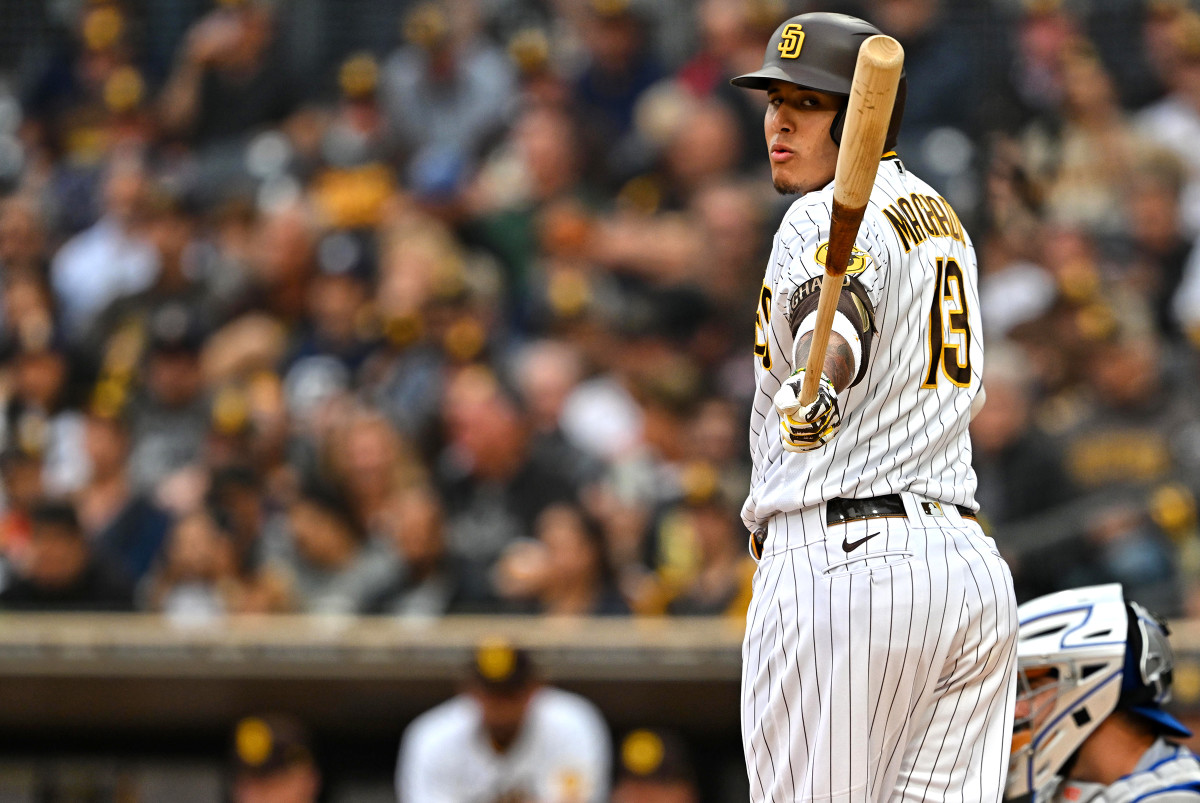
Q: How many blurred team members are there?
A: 3